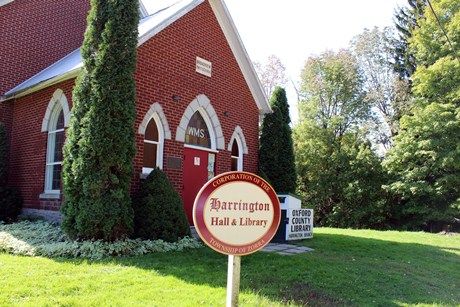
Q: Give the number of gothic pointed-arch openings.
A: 4